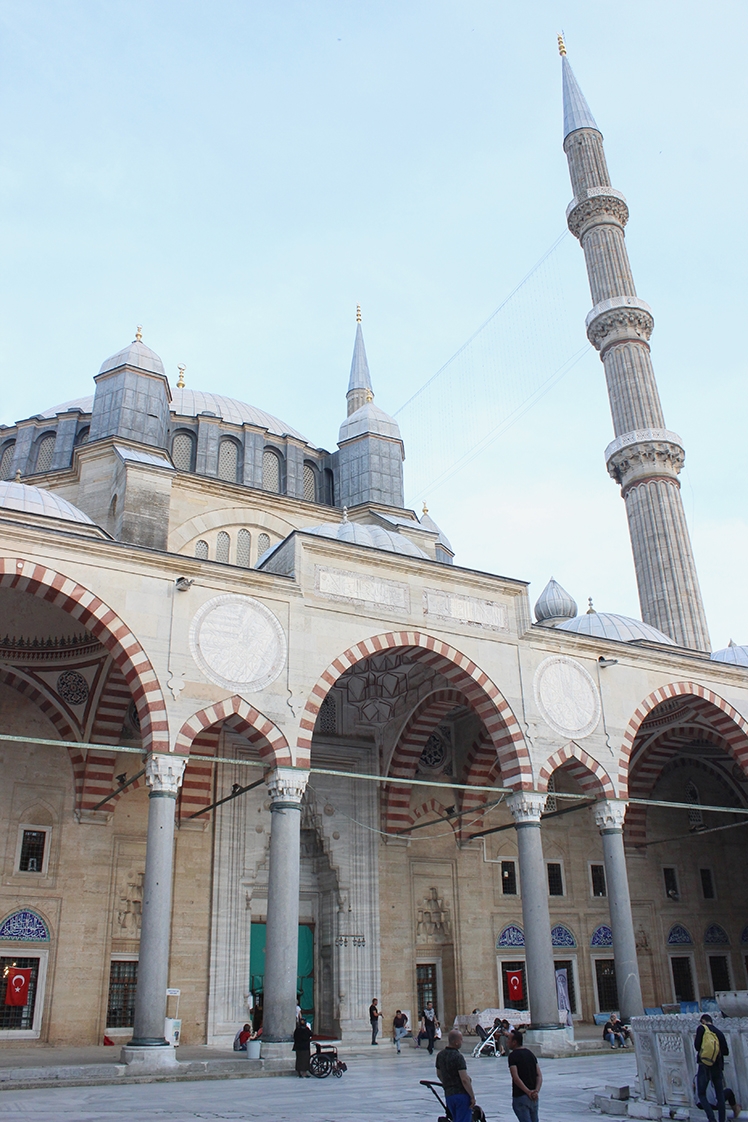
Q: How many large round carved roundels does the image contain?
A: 2